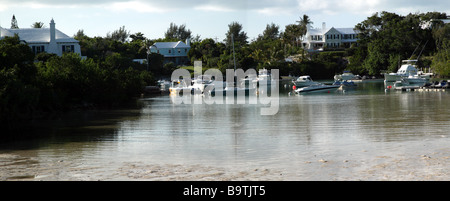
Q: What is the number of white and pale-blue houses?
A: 3